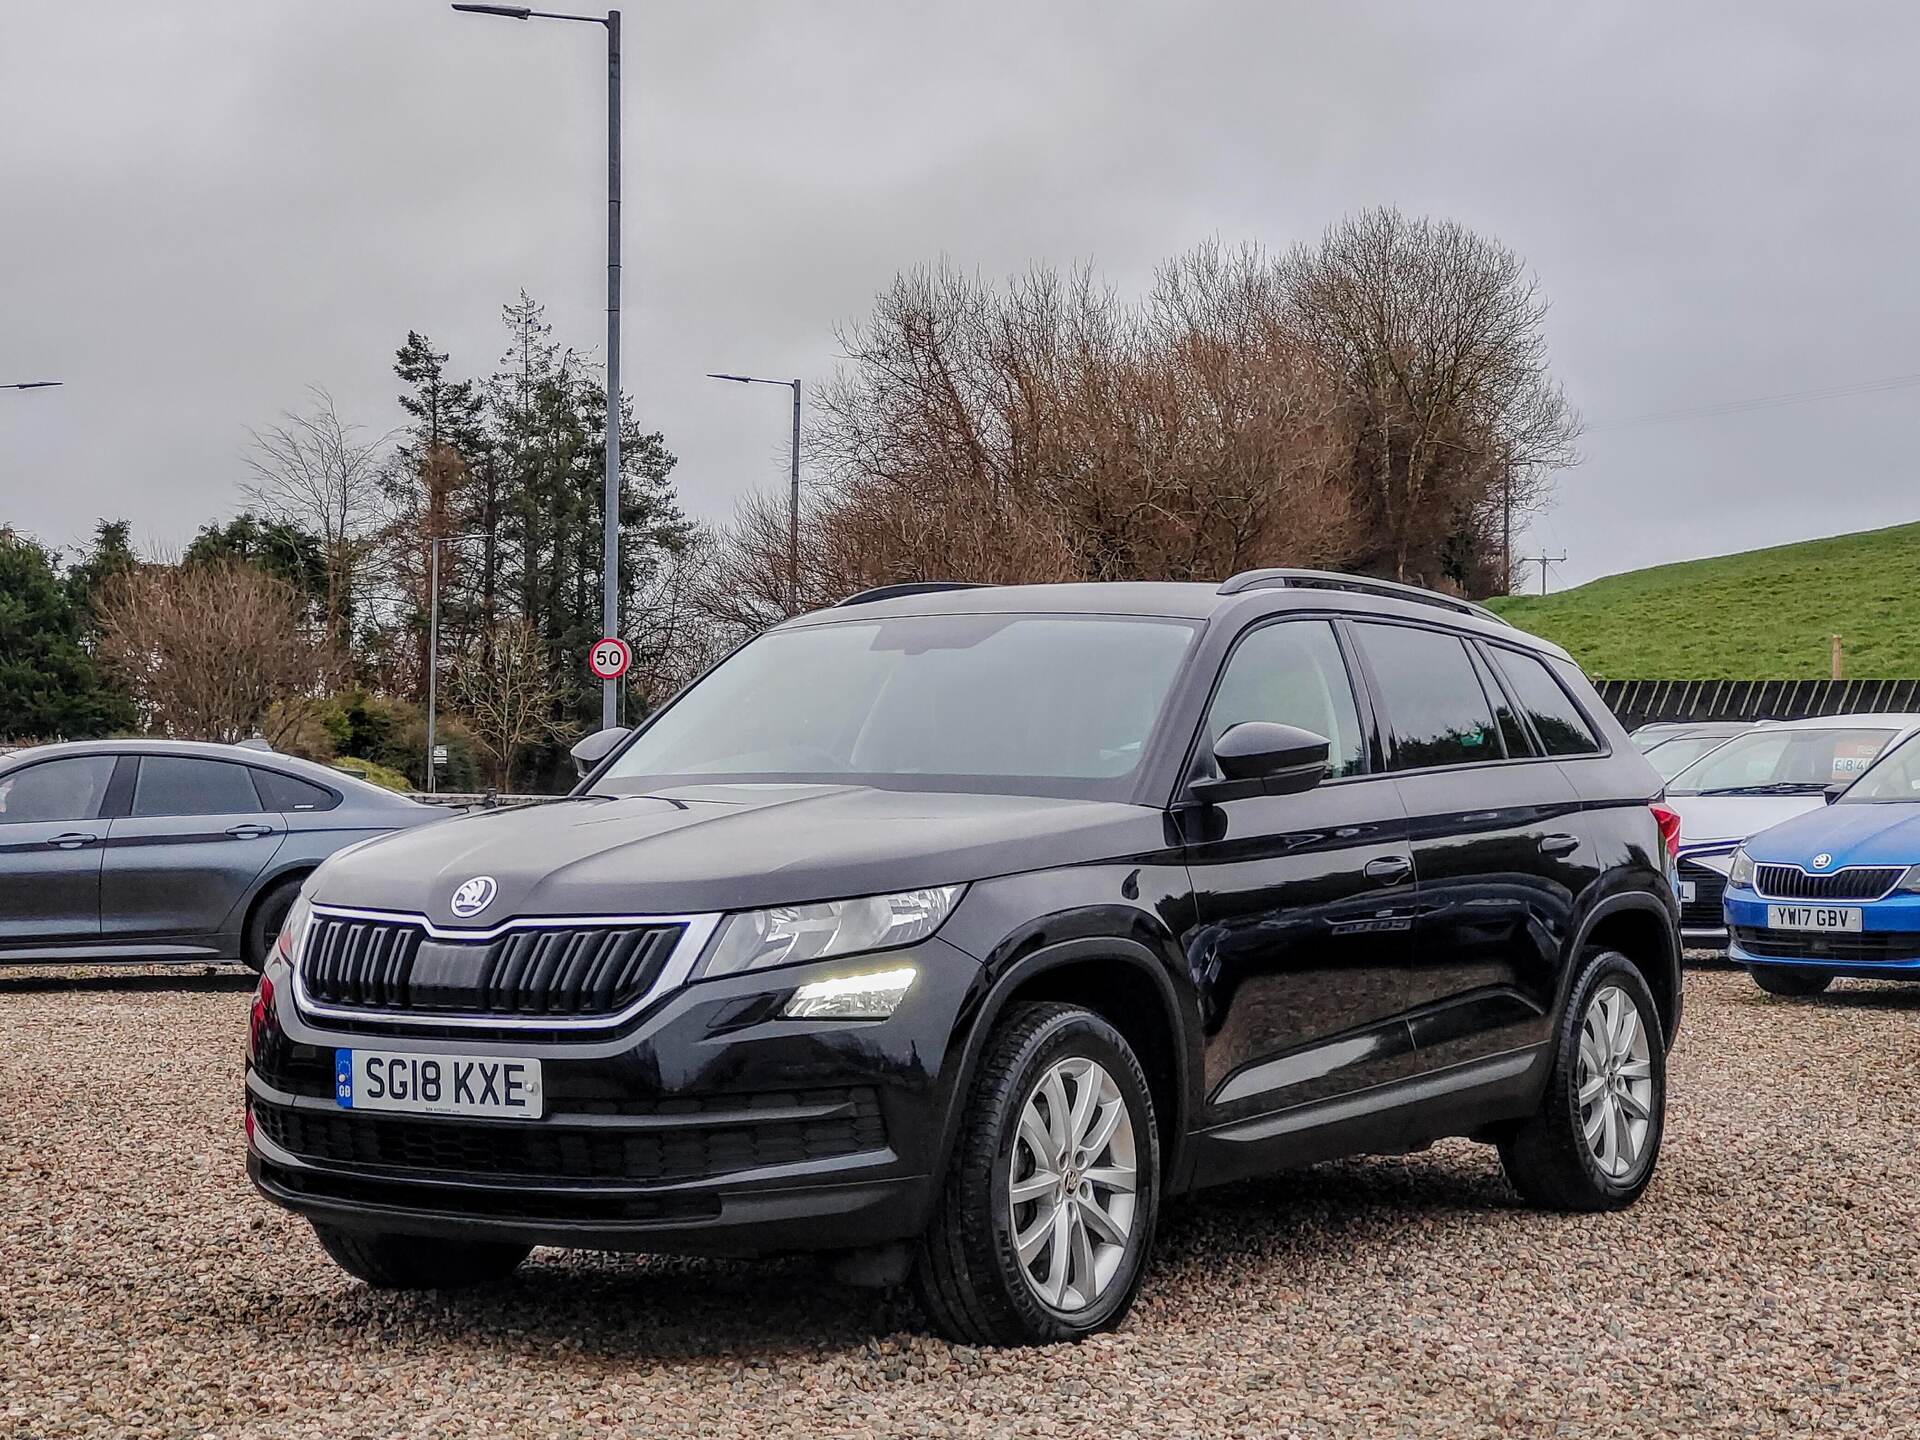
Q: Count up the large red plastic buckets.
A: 0